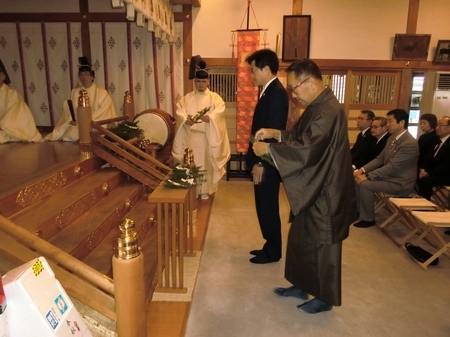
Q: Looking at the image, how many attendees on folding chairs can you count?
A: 5